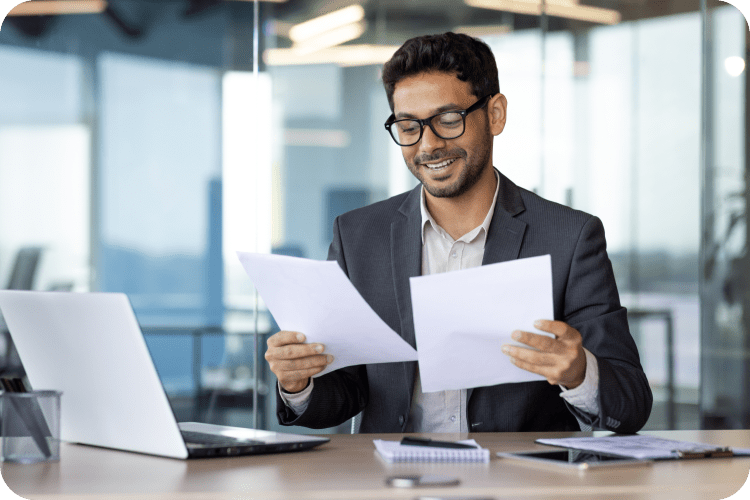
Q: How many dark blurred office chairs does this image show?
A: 1